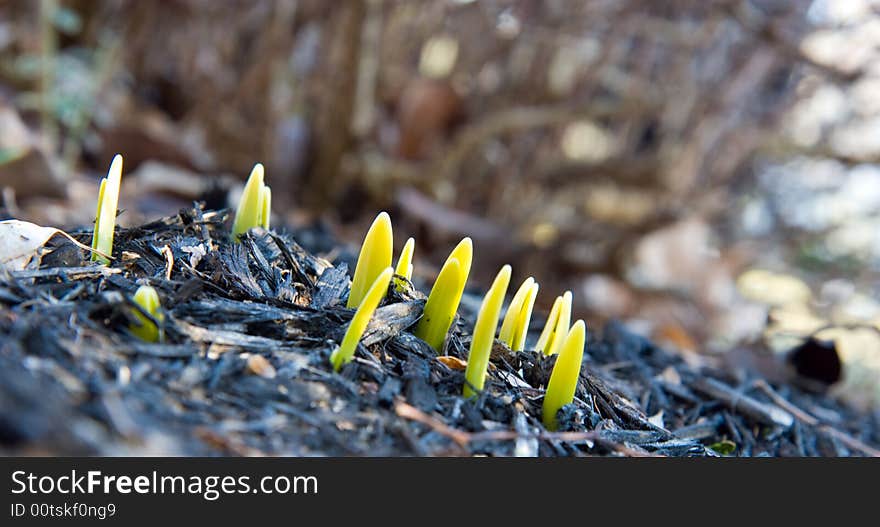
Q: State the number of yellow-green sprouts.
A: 11